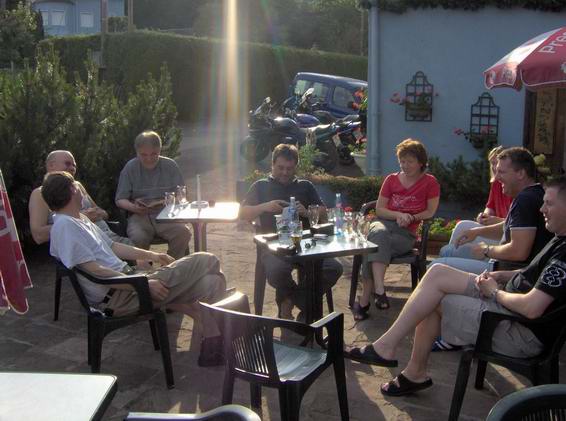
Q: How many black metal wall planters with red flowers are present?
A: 2